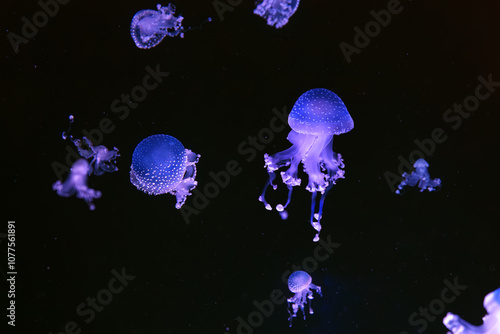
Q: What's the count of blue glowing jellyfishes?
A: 9